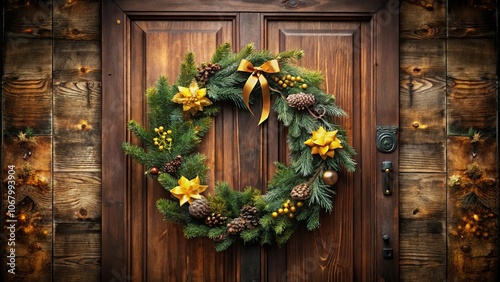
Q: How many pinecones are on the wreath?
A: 8